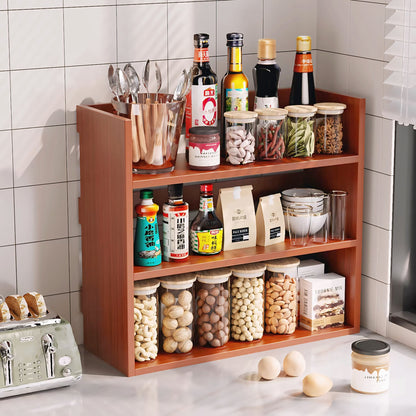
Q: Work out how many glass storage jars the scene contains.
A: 9